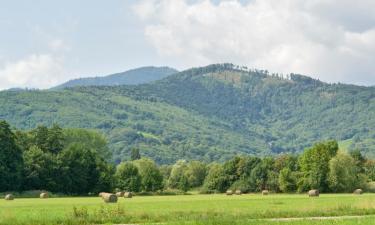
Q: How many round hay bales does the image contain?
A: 11